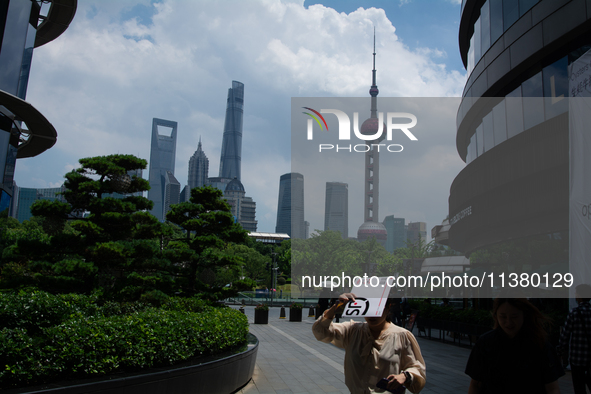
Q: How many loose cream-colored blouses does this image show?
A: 1